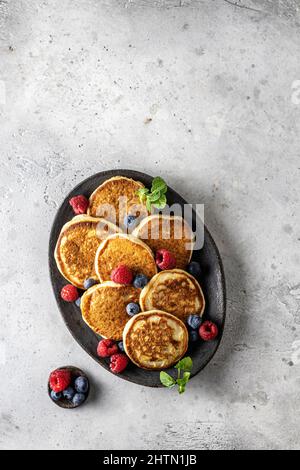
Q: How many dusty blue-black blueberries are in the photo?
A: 13